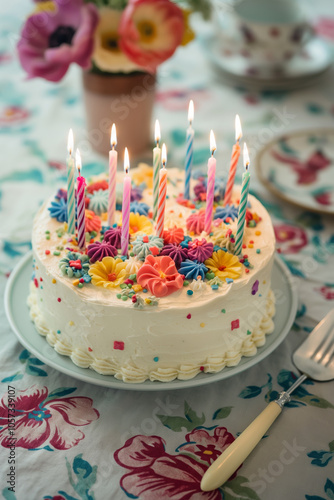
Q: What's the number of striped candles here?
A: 10